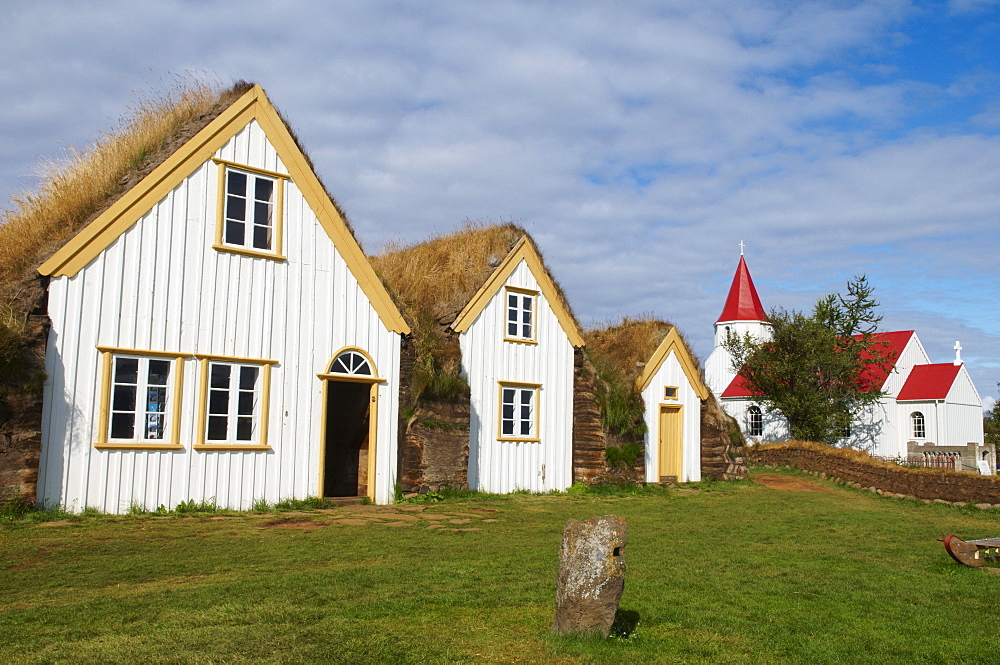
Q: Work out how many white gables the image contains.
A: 5